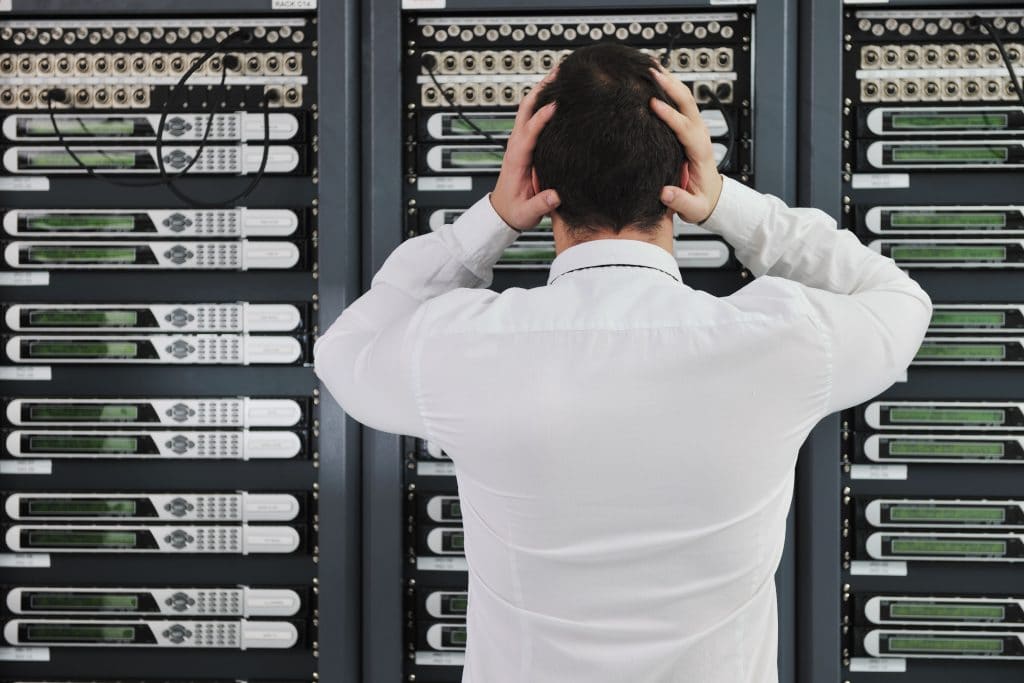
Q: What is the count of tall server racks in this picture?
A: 3